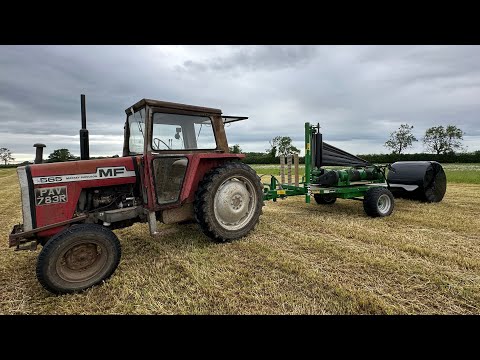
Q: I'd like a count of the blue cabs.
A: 0